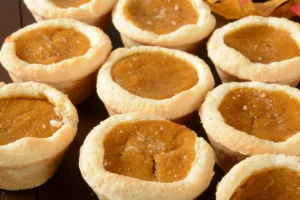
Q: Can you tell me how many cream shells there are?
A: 9